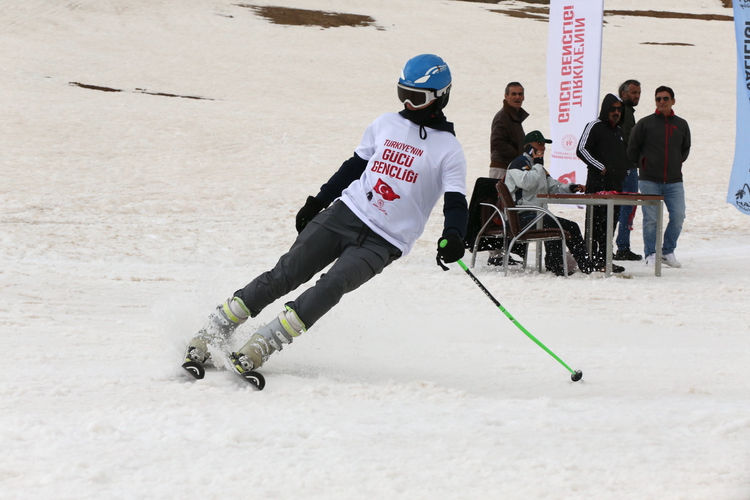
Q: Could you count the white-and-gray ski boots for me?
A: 2